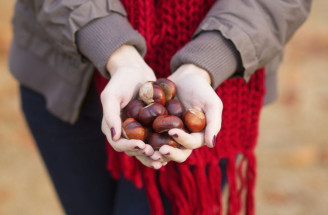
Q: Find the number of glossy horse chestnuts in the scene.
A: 9